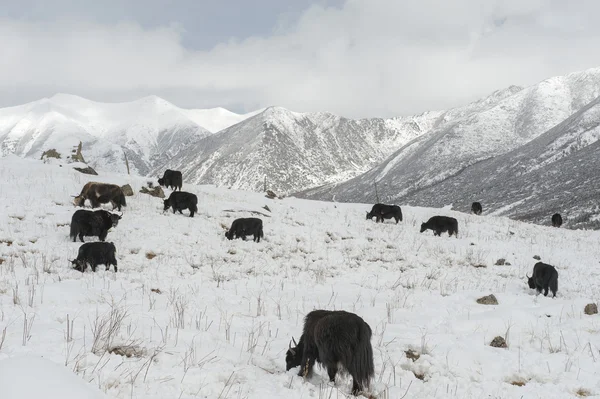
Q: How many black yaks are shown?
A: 11